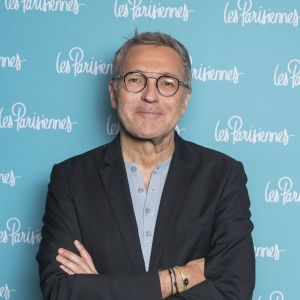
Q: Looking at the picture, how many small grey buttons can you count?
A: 4